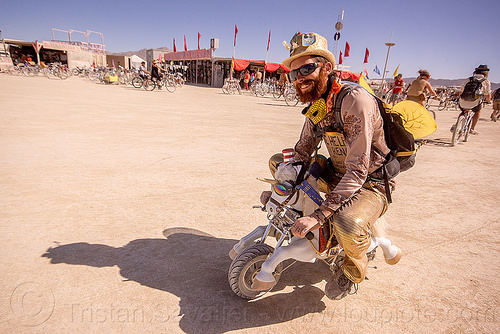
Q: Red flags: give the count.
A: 8